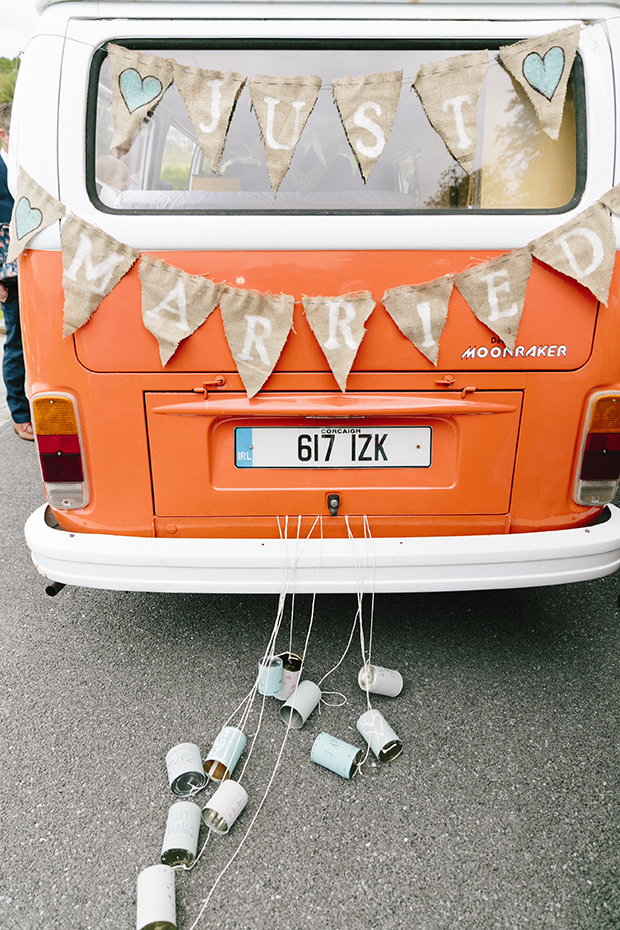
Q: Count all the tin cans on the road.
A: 11